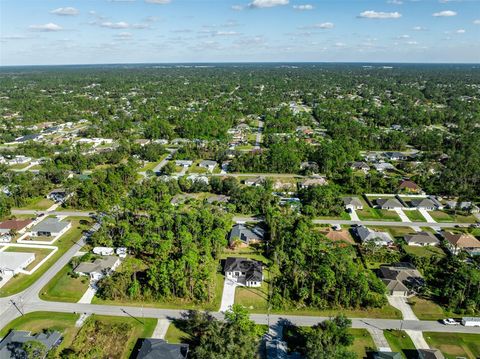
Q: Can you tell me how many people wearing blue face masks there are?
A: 0